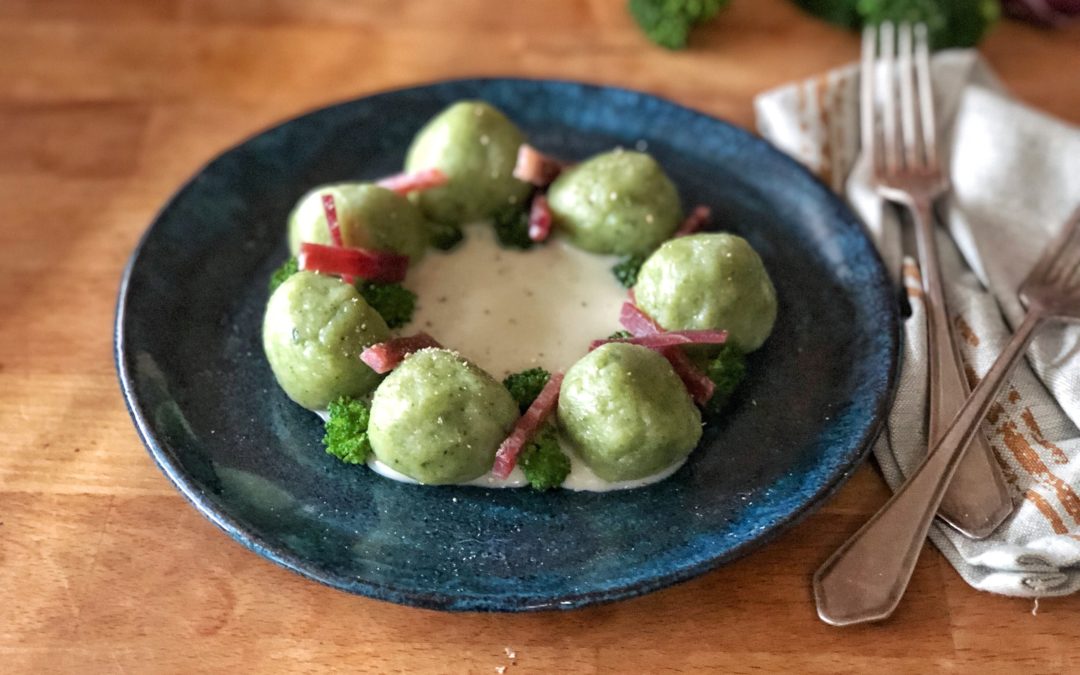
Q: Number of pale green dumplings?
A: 7